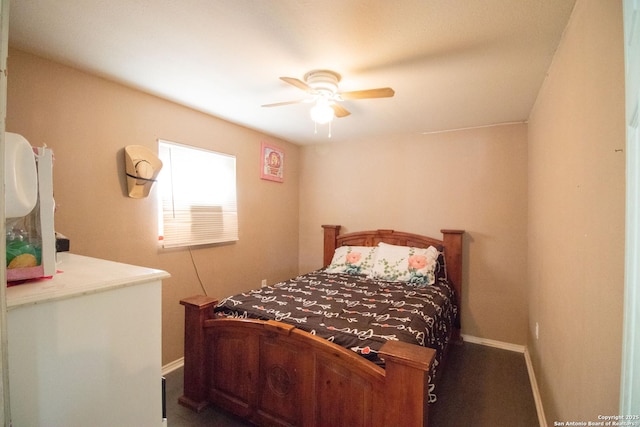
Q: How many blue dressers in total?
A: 0